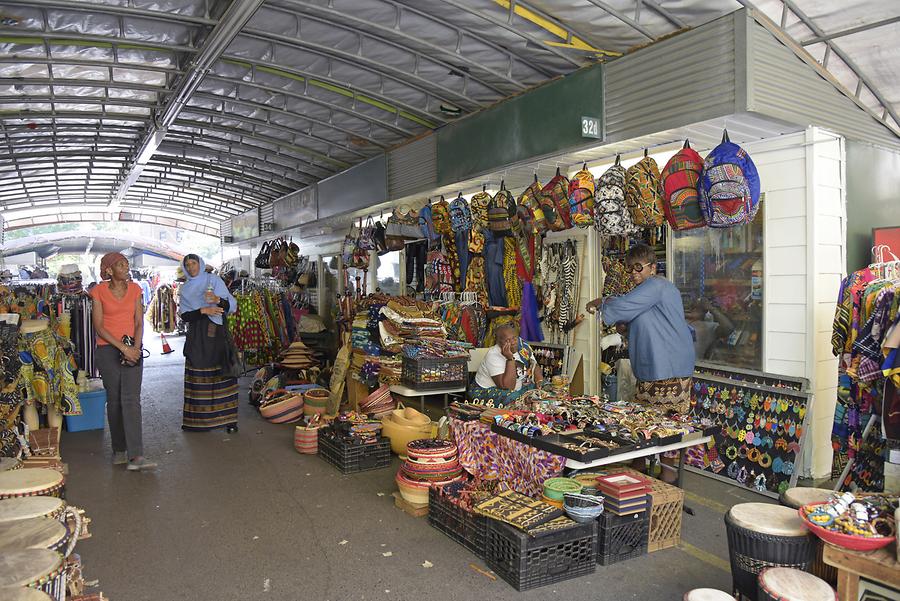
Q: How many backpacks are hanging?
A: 12